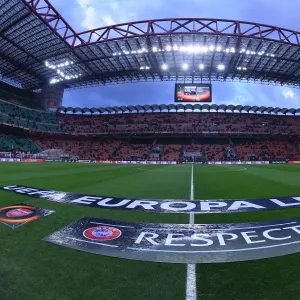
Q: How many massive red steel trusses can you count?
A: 2